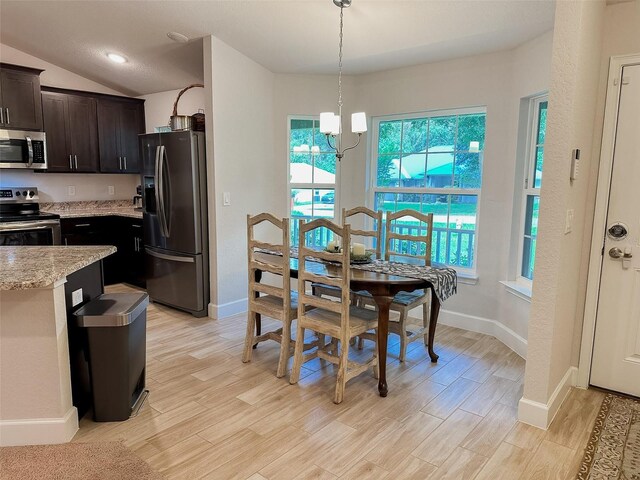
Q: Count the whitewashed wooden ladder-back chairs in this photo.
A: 4